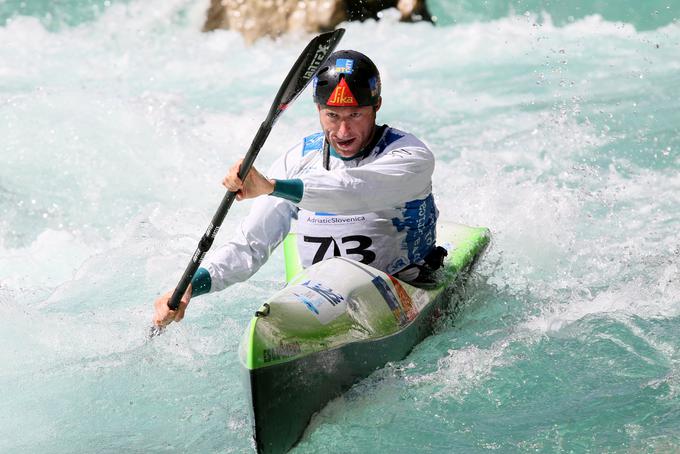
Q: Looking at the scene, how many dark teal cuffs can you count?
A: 2